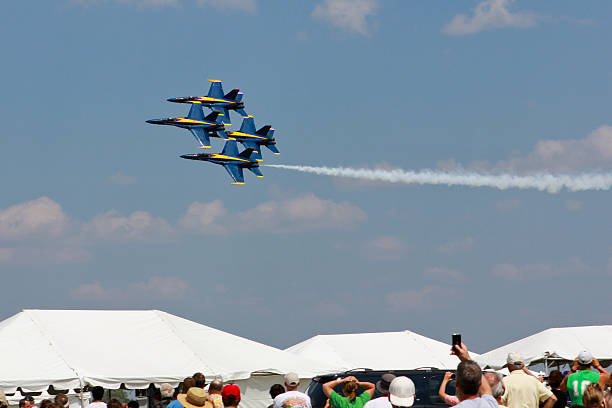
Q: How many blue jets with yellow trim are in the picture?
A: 4